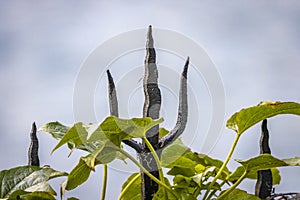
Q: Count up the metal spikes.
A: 5